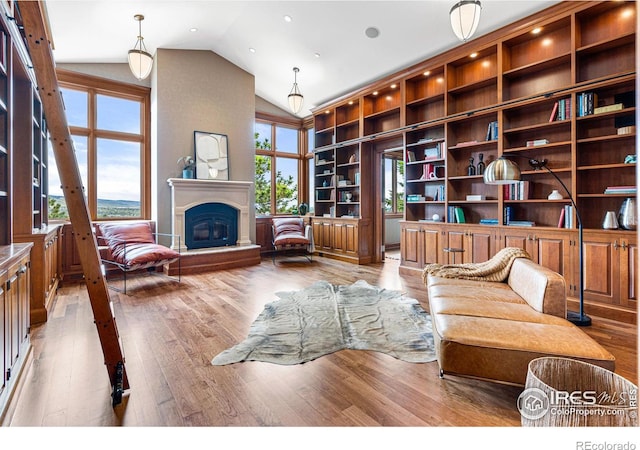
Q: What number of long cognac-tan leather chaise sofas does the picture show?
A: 1